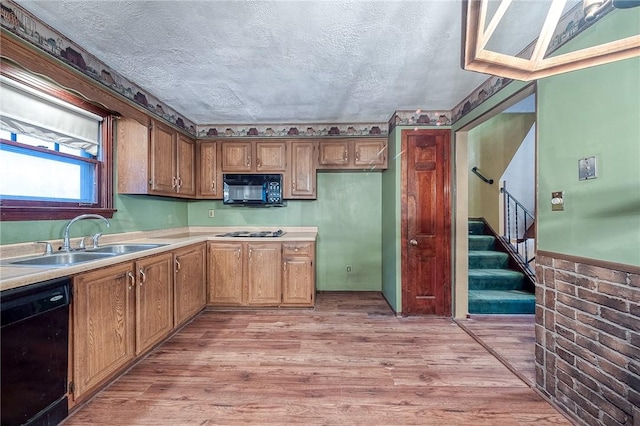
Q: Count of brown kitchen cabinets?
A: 14